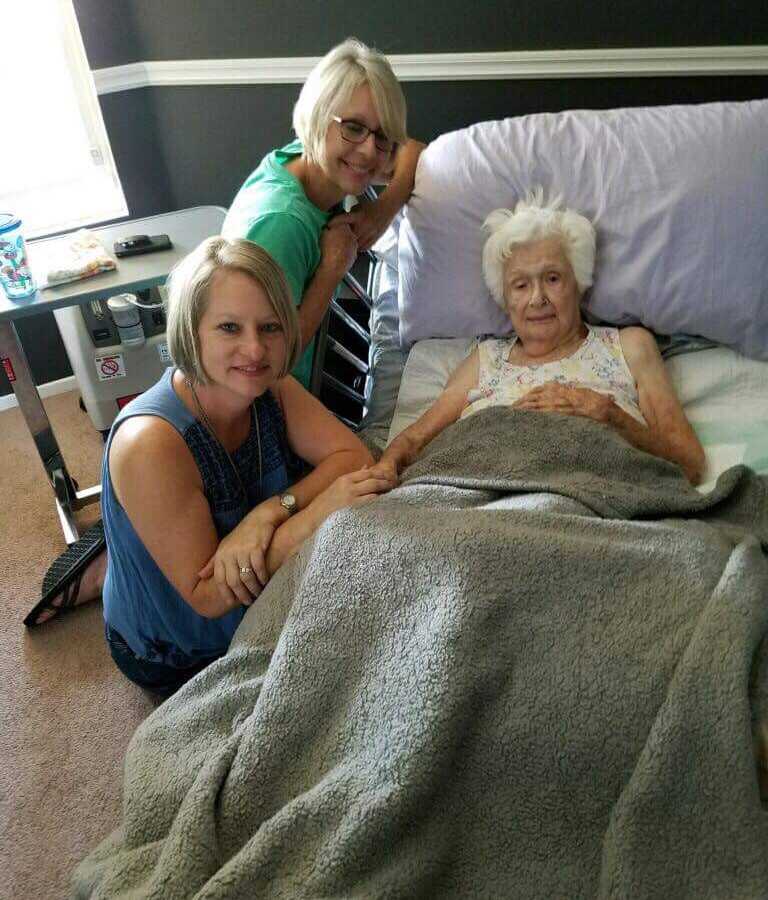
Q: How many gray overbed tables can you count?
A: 1